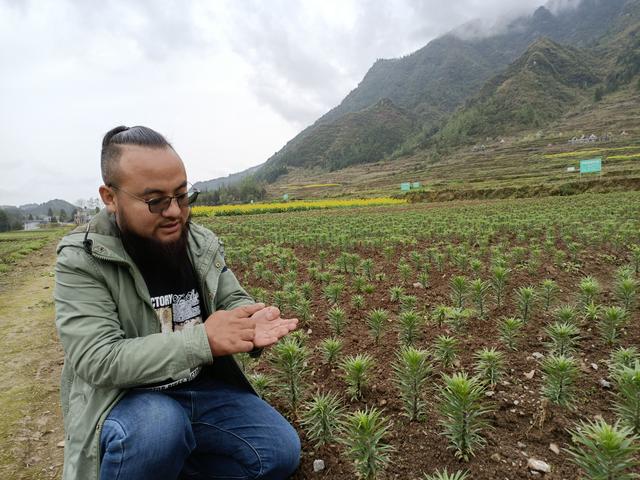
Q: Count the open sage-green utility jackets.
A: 1